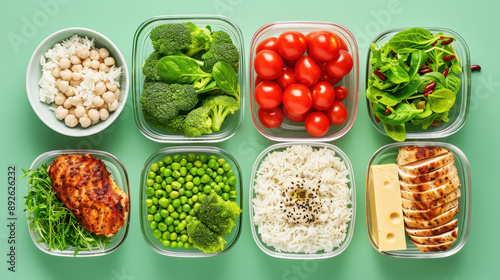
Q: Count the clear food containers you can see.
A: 7